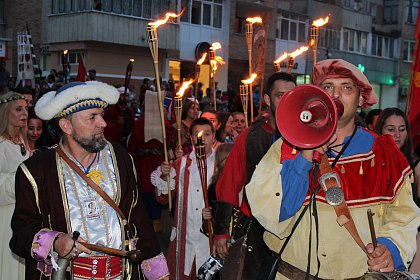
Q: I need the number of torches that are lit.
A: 13